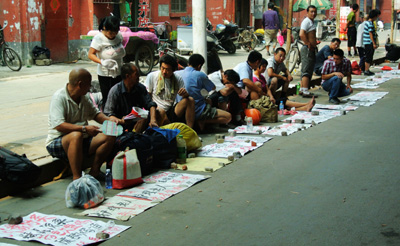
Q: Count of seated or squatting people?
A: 10